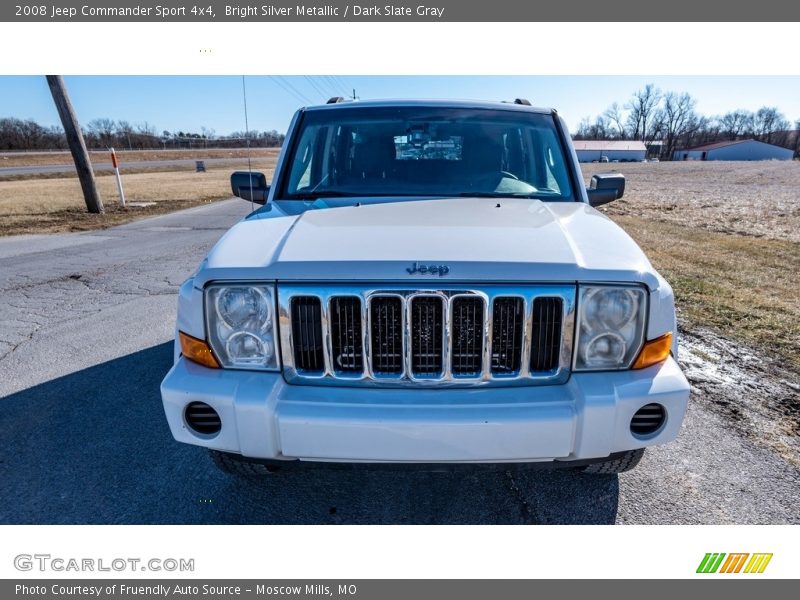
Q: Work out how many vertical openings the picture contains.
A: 7